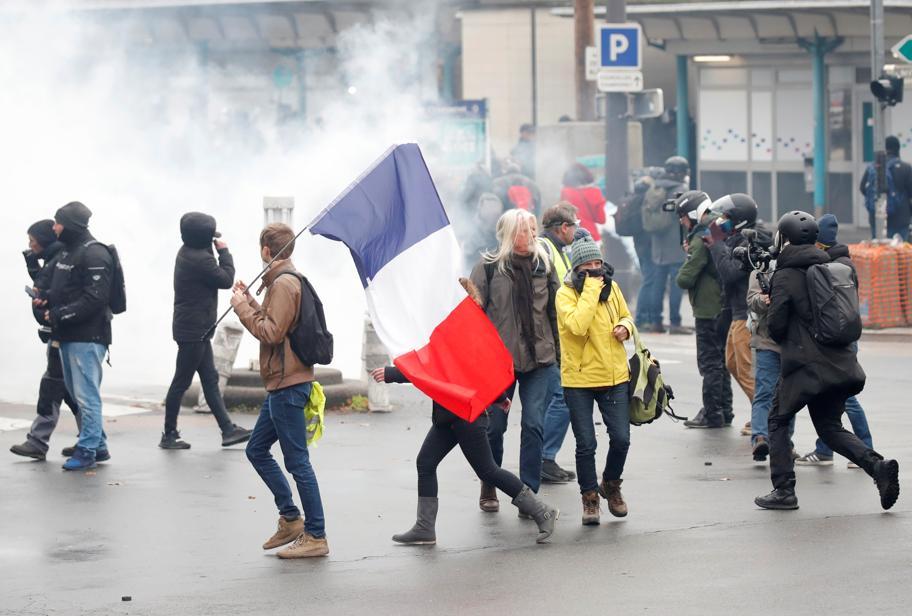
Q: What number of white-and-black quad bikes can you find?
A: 0